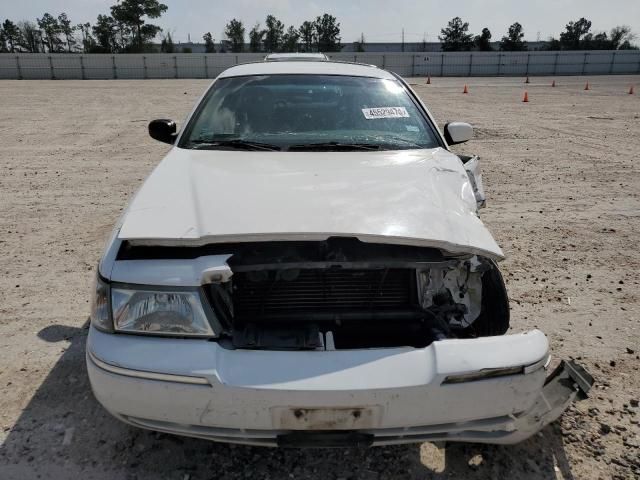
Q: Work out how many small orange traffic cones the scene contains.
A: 7